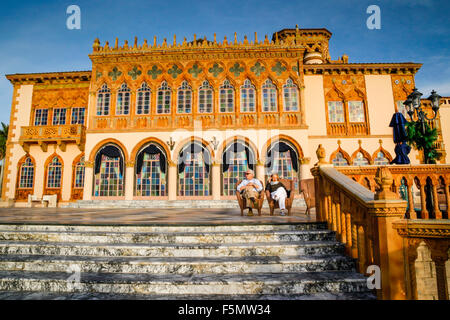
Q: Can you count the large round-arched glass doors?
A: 5